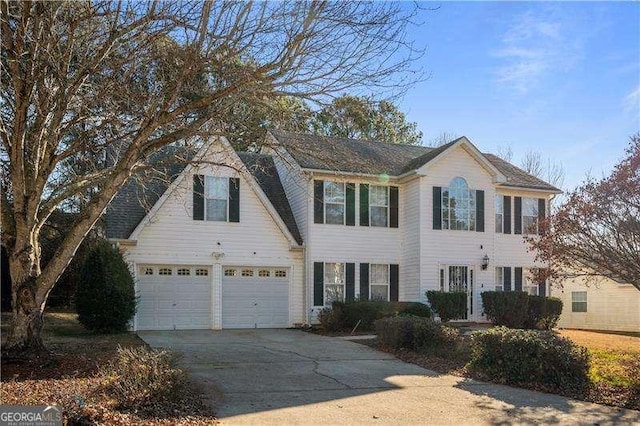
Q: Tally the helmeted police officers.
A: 0